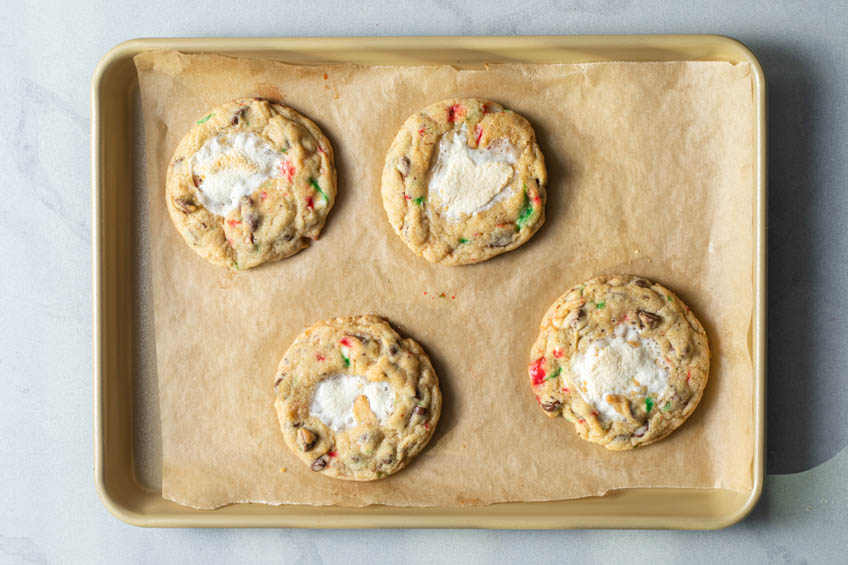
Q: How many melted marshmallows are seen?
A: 4